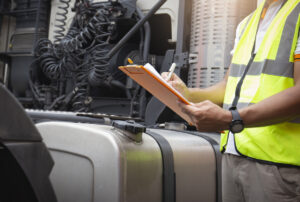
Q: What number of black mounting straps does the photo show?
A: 2